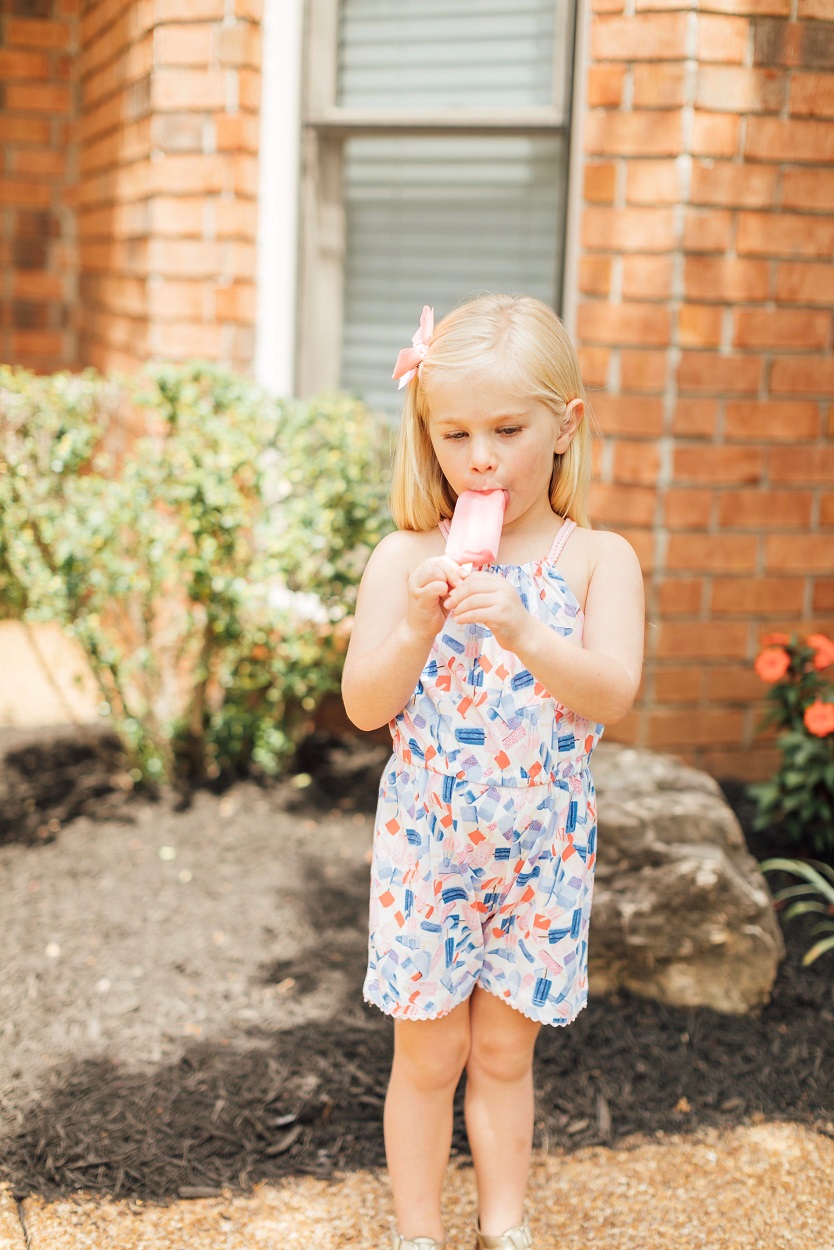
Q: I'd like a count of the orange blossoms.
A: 4